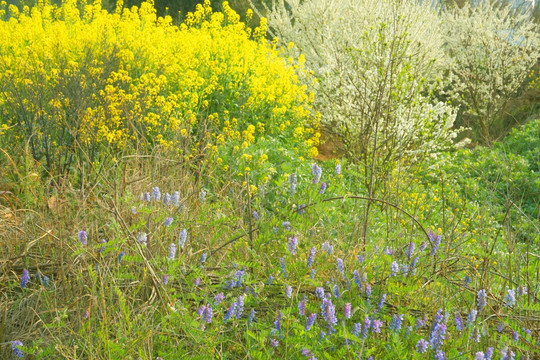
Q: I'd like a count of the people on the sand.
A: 0